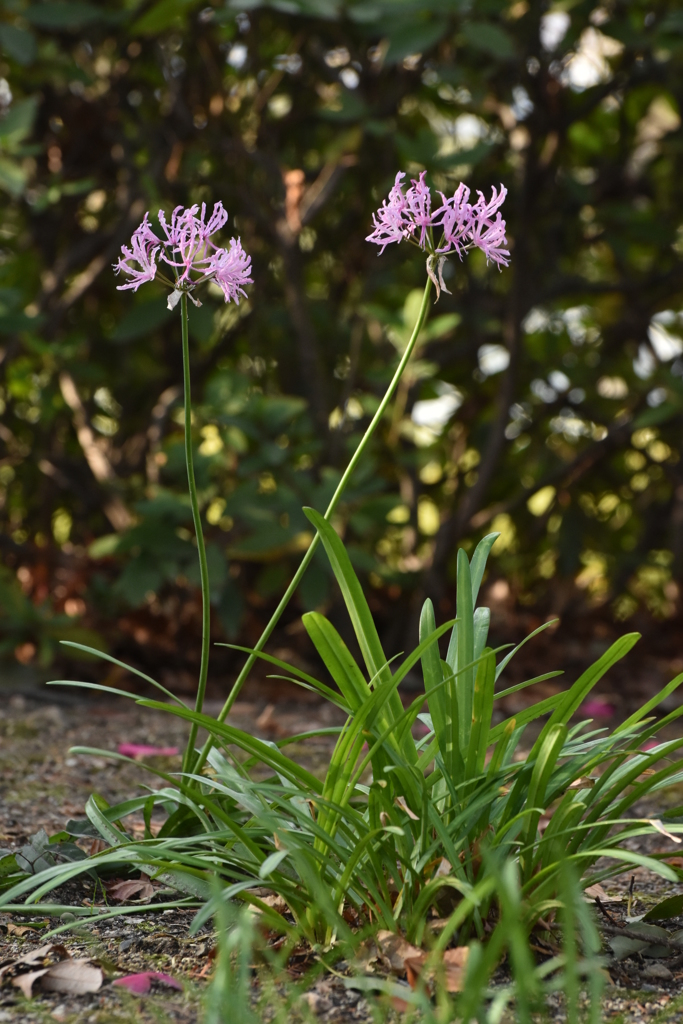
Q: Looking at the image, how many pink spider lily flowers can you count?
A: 2